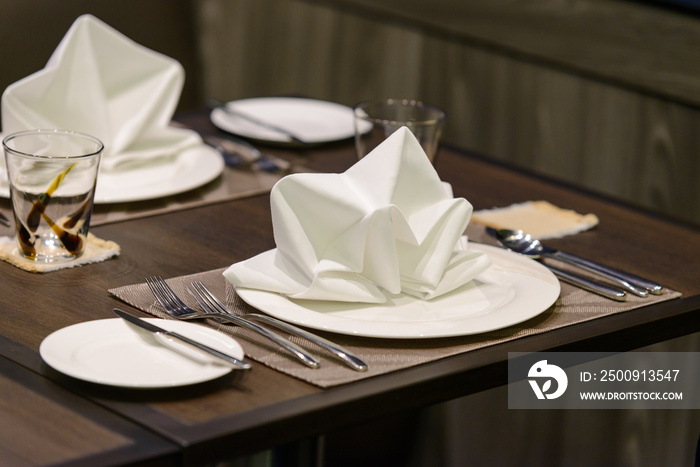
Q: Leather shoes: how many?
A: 0